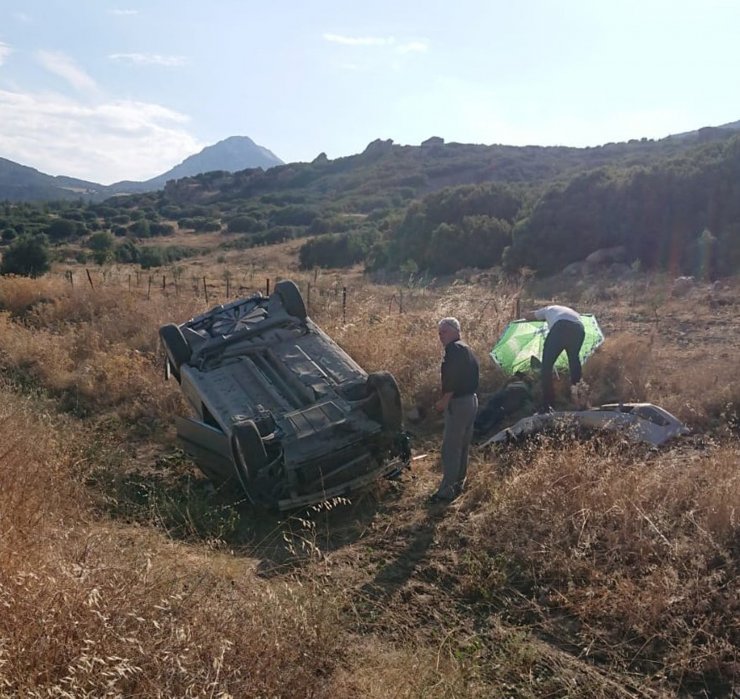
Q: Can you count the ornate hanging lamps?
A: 0